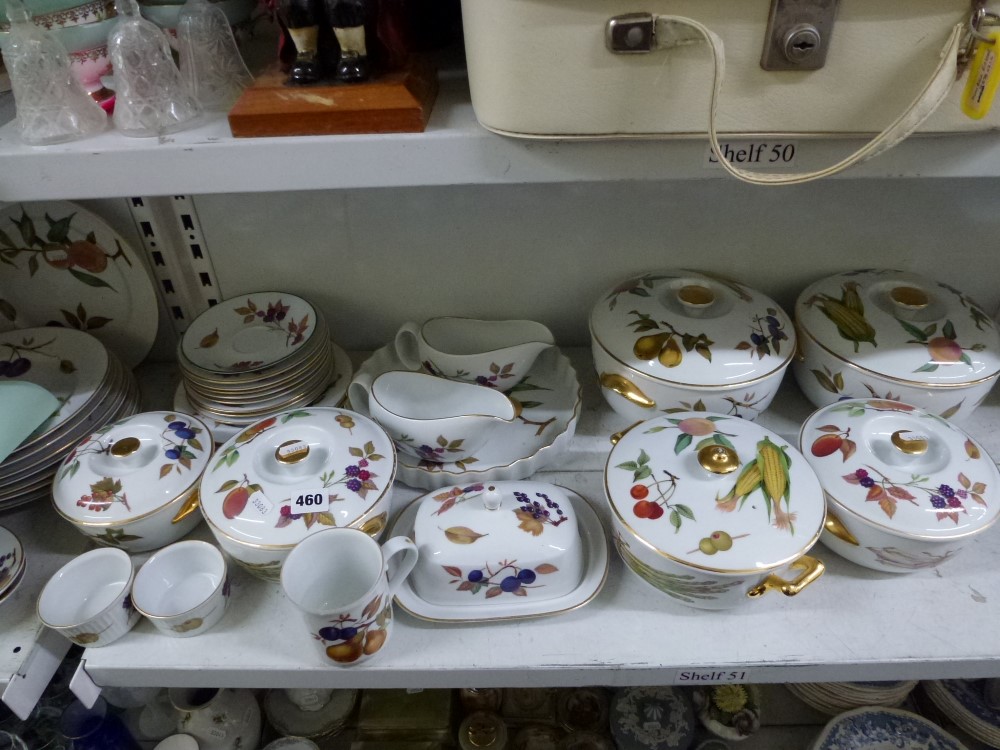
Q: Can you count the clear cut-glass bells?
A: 3